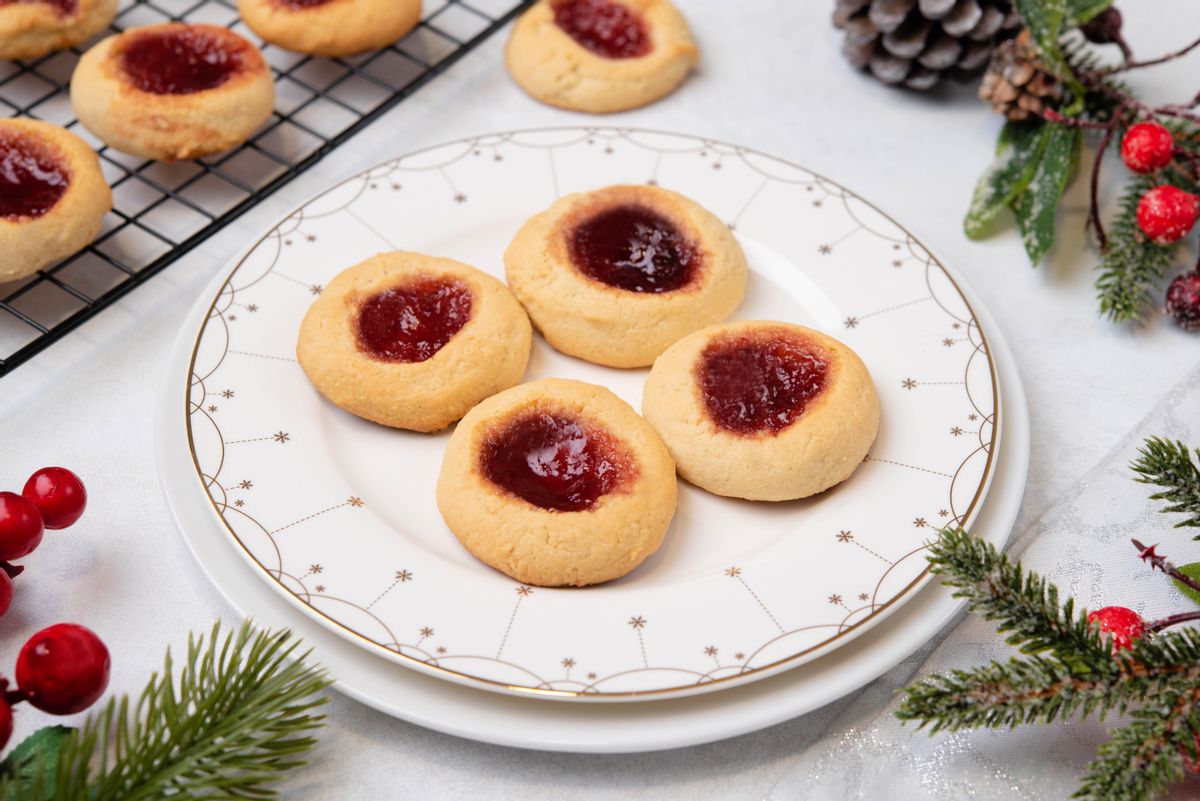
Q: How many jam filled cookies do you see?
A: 9